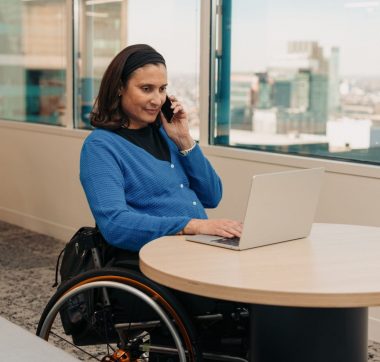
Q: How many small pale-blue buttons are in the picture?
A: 3